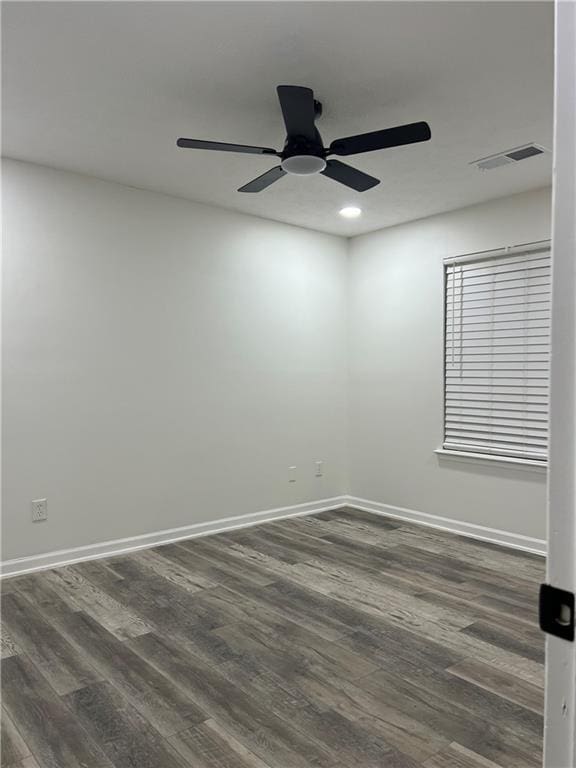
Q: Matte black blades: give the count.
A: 5